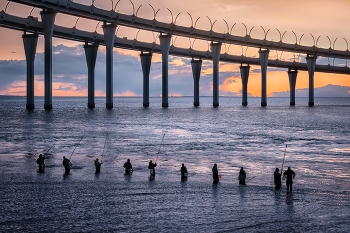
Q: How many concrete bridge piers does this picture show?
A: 12